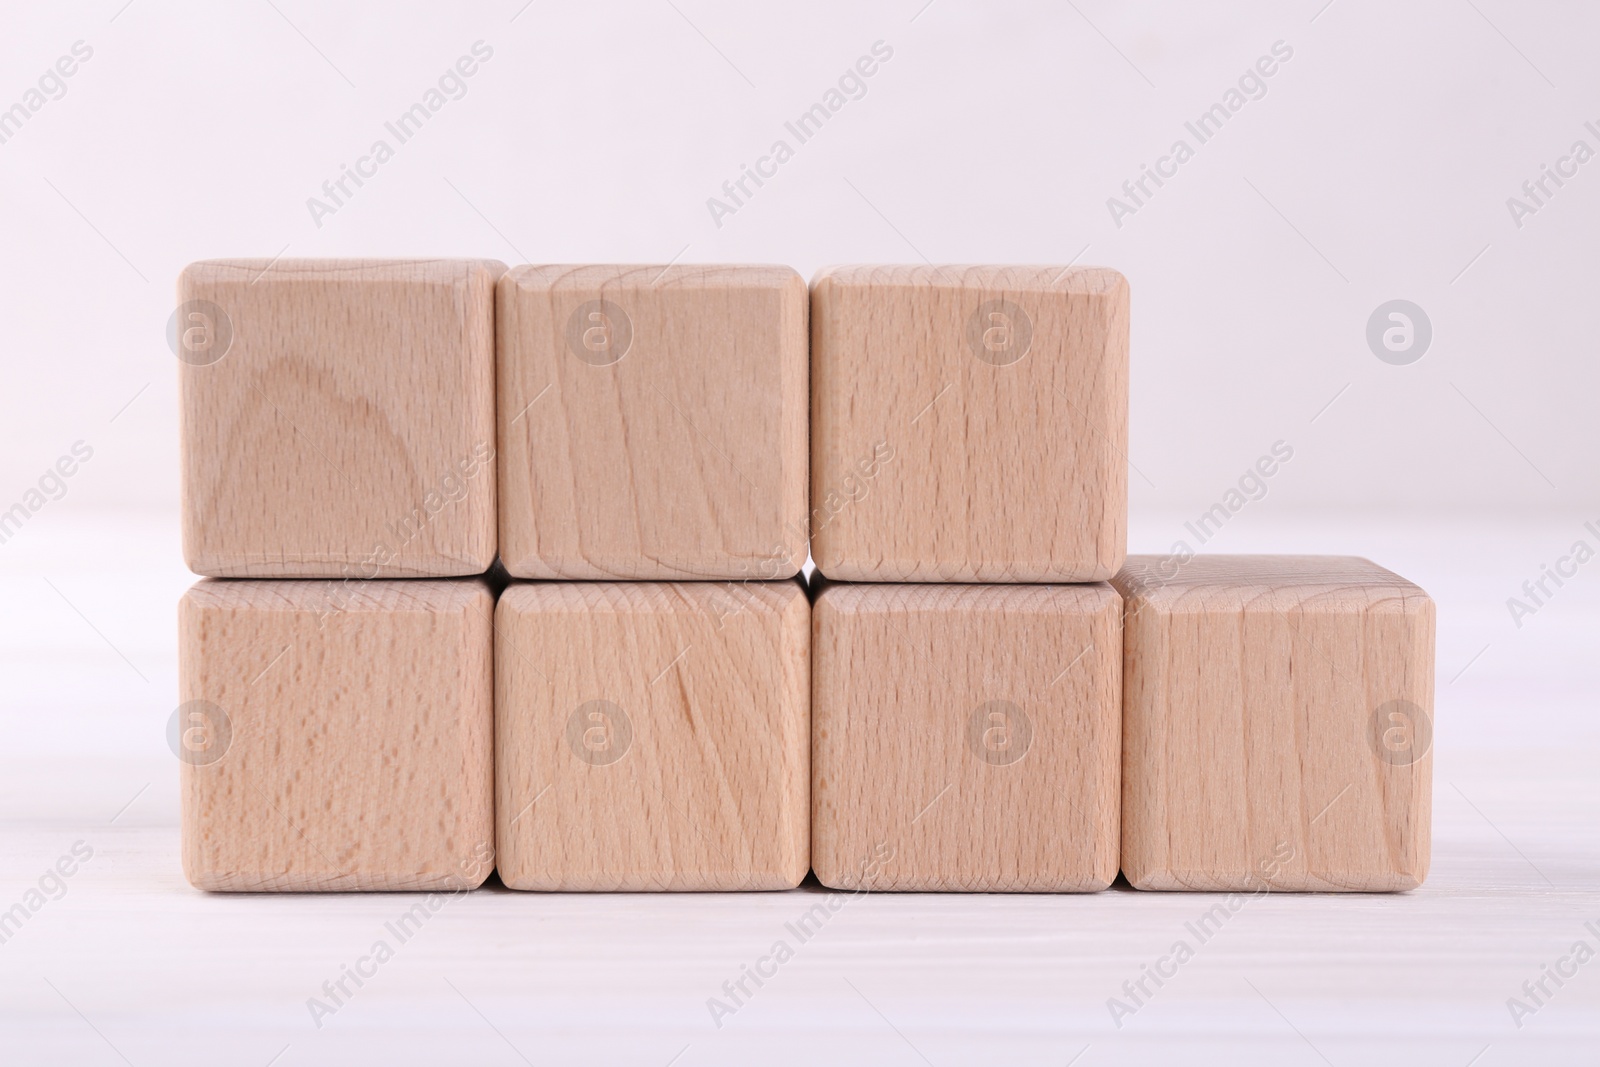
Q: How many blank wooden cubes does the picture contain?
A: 7